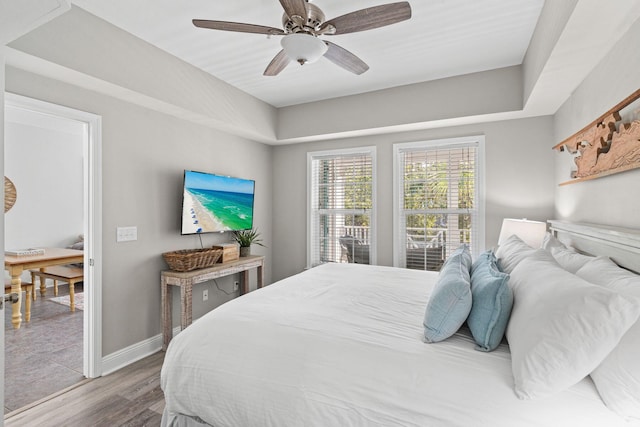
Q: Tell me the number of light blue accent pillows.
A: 2